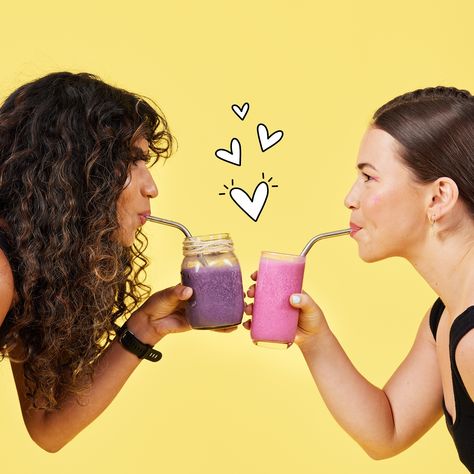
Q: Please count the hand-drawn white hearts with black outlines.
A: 4